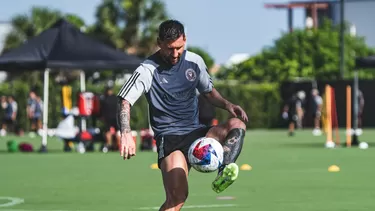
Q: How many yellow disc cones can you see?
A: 3